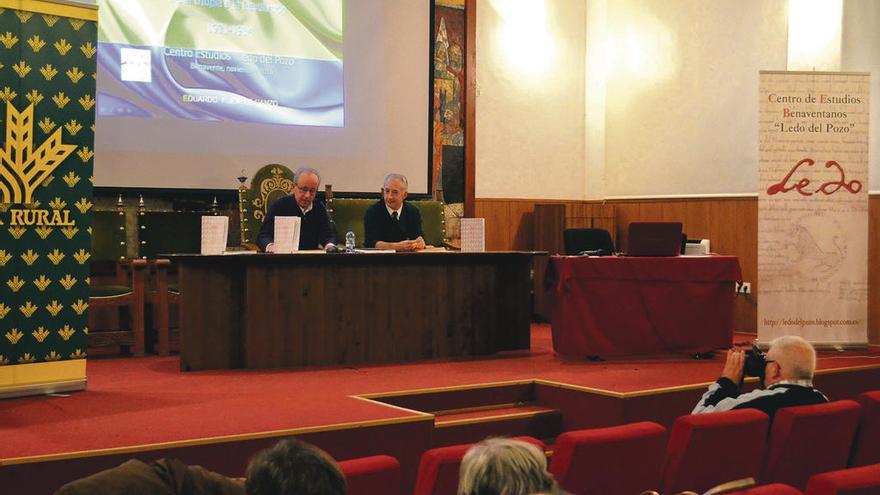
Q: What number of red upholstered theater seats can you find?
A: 8